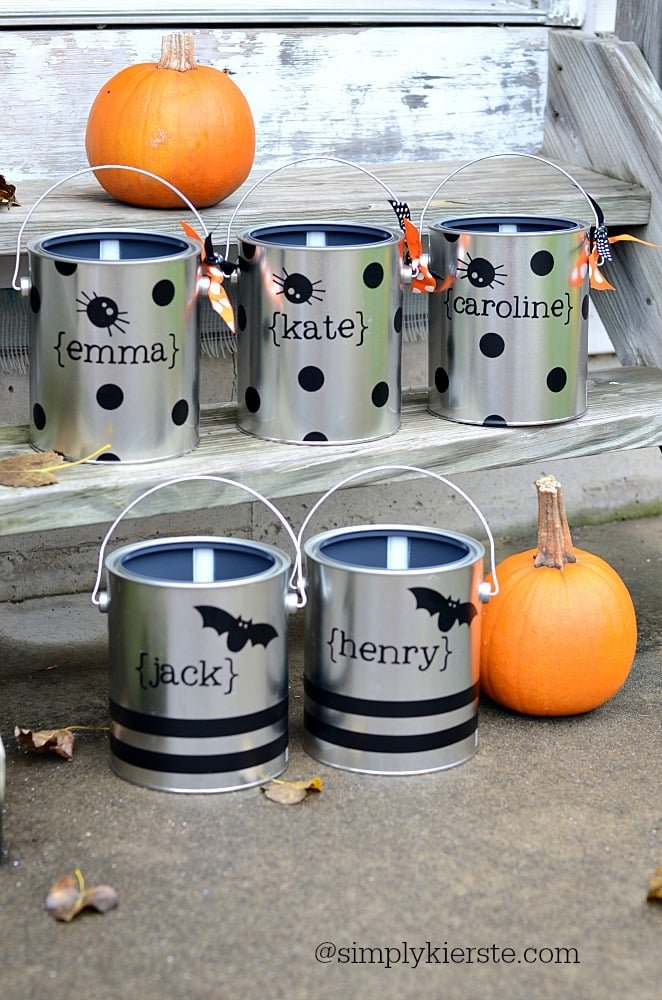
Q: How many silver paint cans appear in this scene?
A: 5